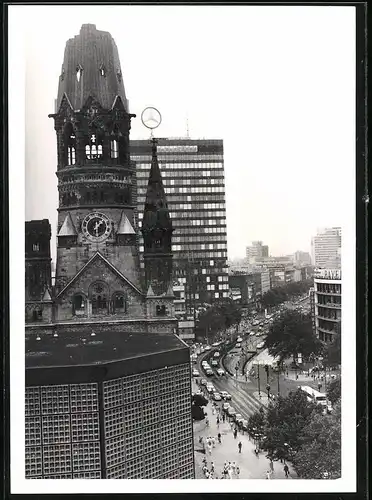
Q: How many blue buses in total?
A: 0